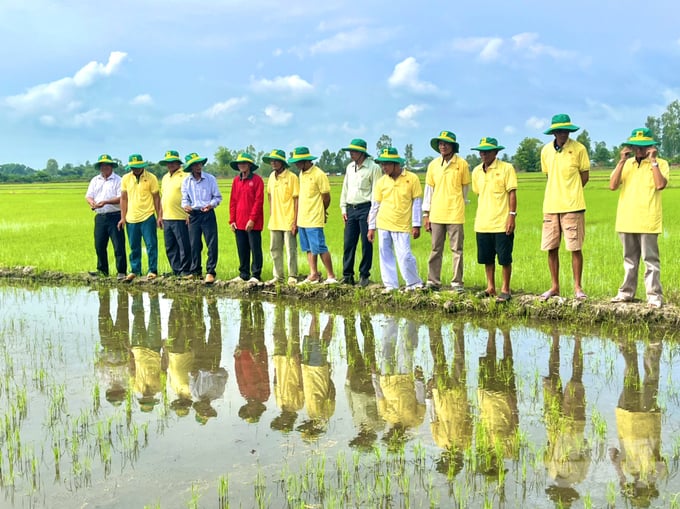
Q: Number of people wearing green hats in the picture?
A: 13